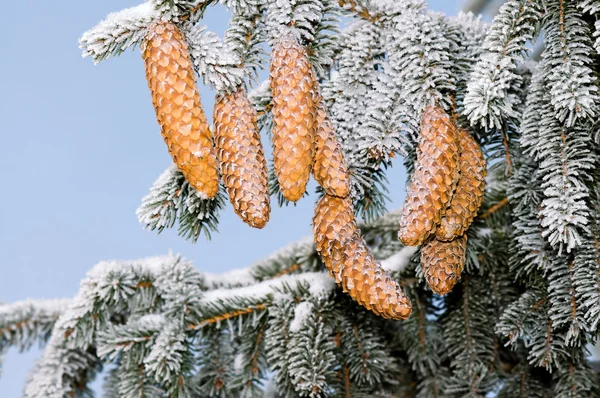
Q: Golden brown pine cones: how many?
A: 8